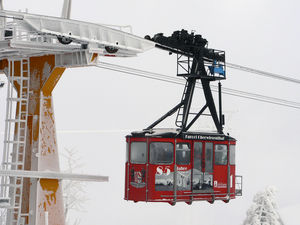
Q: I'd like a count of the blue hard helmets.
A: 0